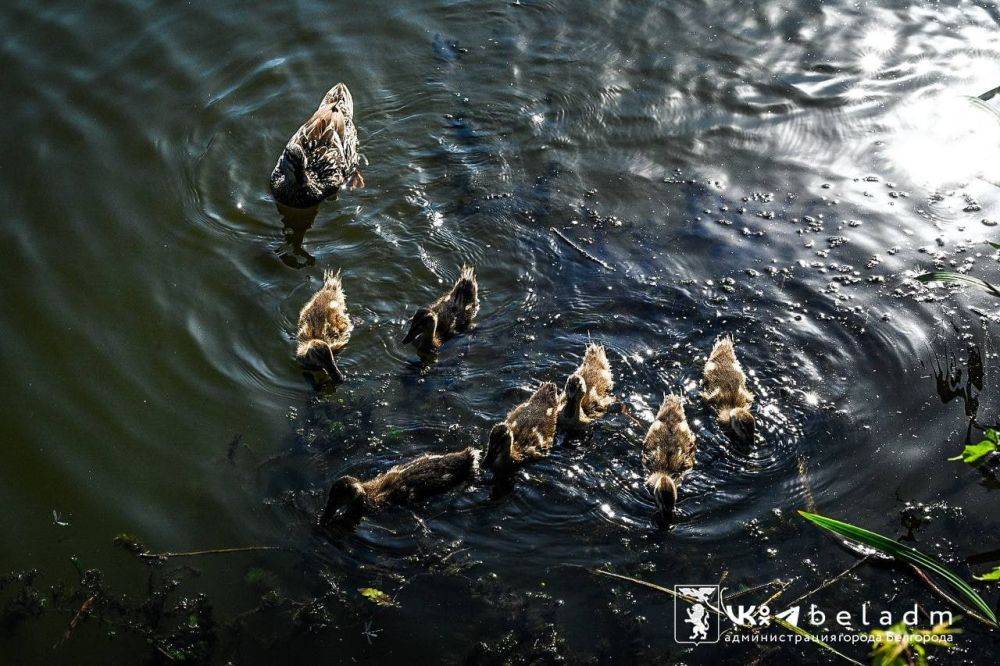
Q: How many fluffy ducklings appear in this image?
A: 7